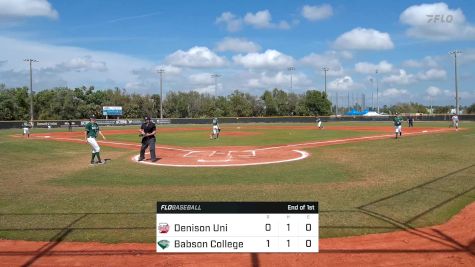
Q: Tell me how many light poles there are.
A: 8